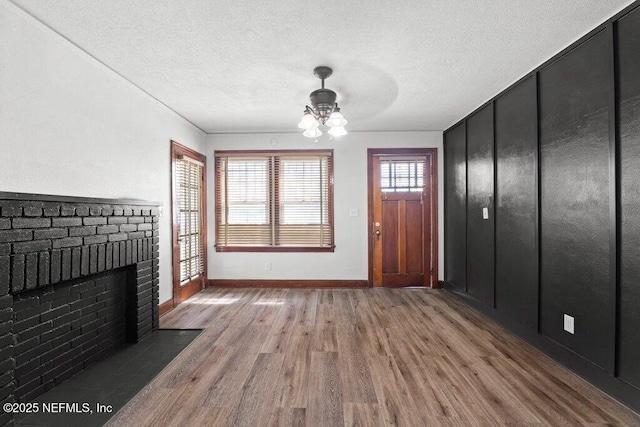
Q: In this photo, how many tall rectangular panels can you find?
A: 5